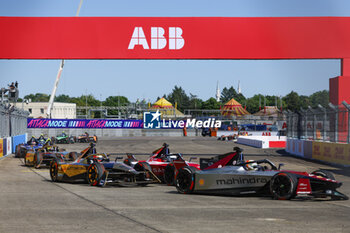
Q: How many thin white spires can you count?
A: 2